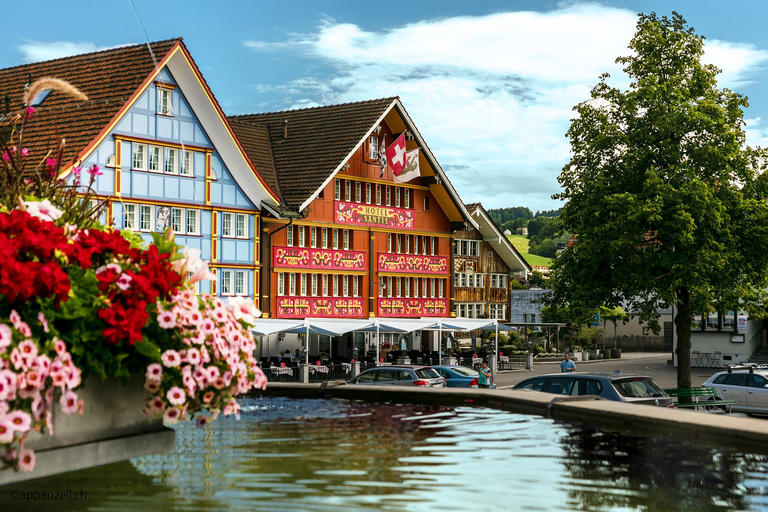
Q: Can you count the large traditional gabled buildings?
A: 3